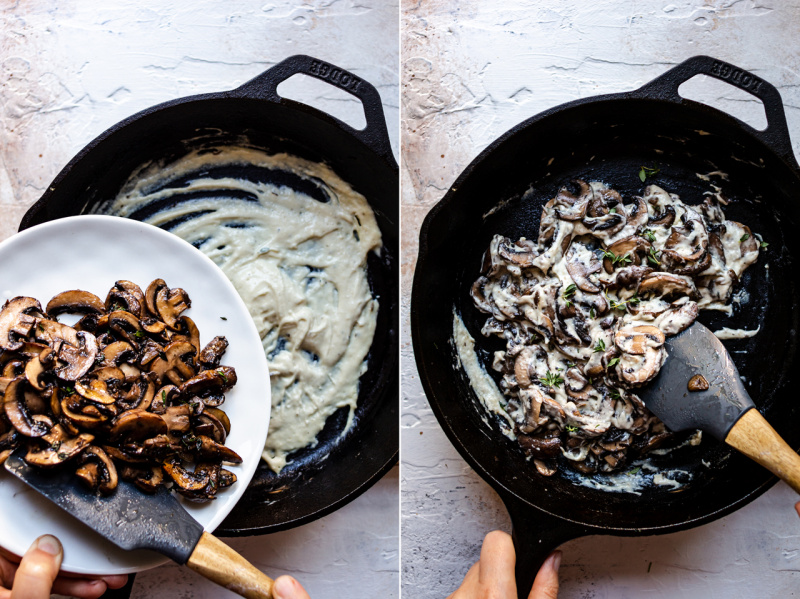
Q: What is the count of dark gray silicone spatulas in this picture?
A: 2